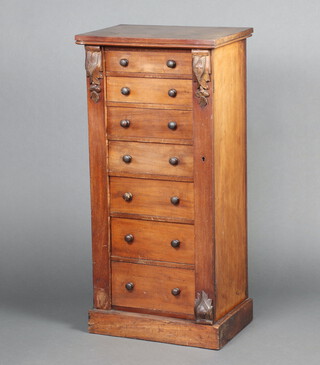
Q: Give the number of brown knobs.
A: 14